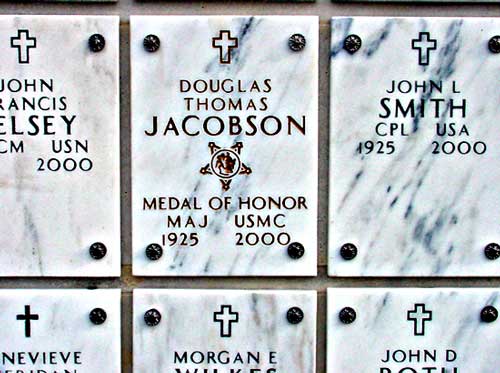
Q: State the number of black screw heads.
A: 15